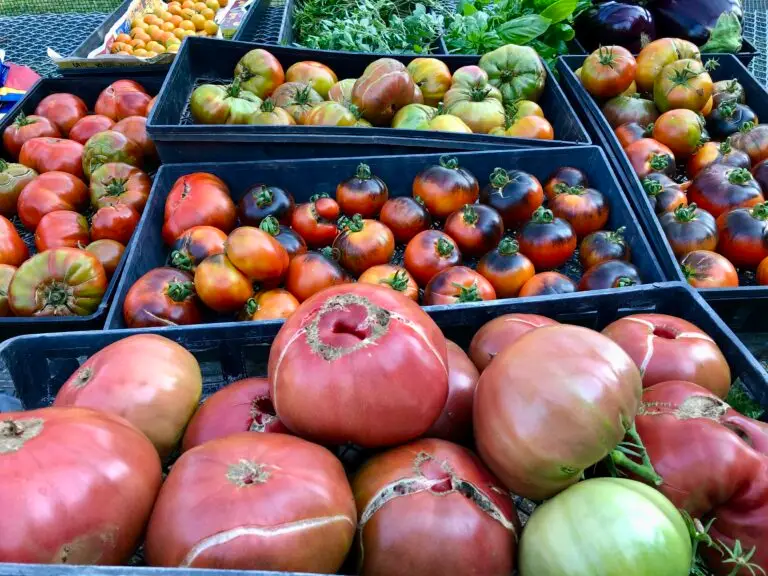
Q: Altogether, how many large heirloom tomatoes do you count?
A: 12